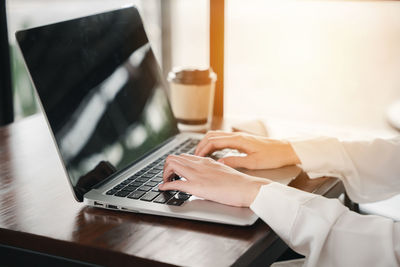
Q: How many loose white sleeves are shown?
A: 2